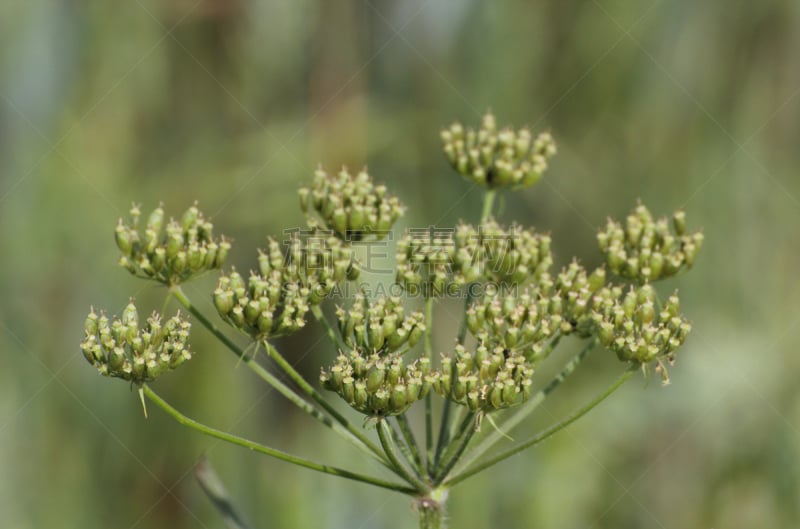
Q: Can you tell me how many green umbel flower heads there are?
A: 15